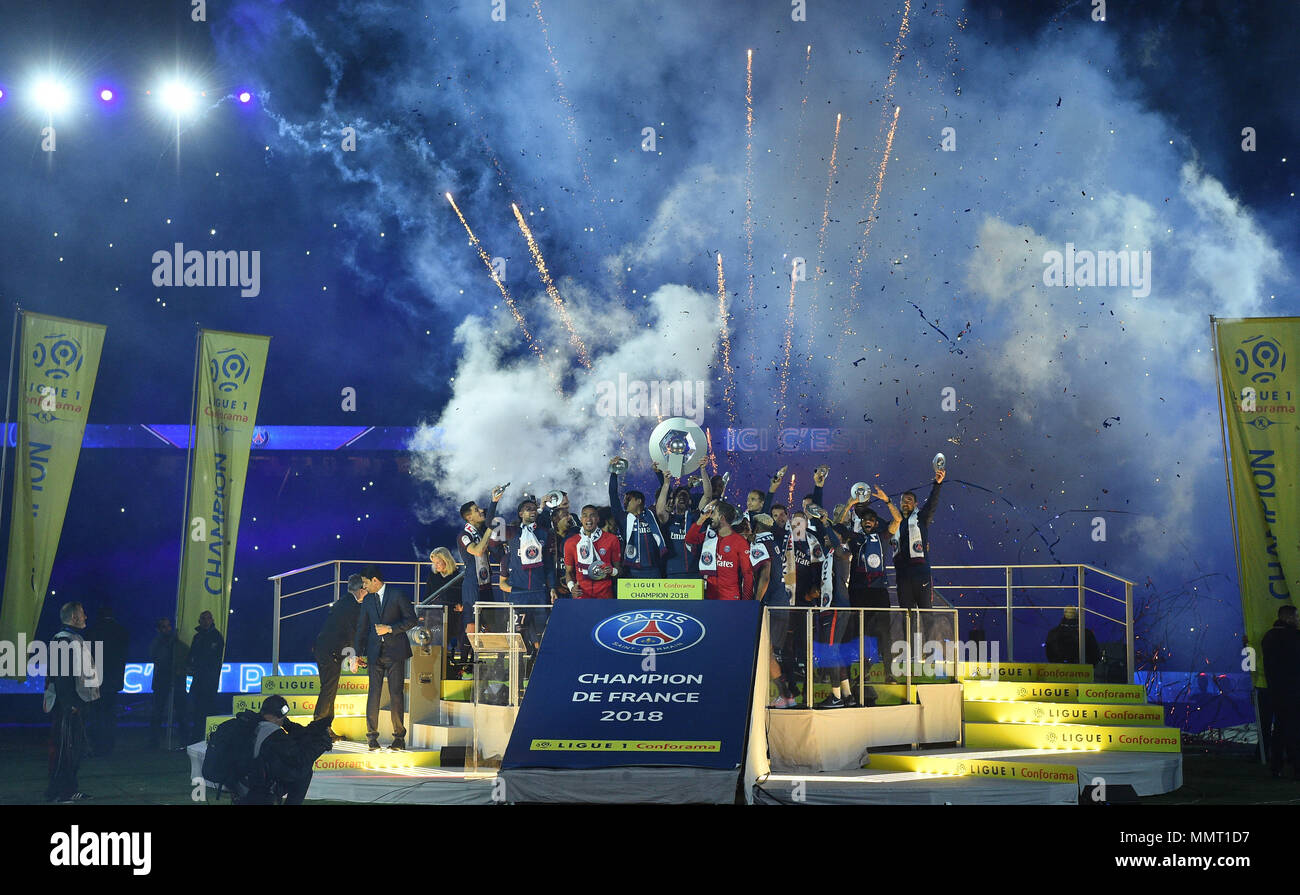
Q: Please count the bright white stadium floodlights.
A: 2